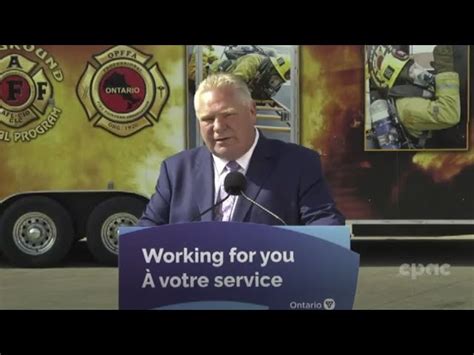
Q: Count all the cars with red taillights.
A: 0